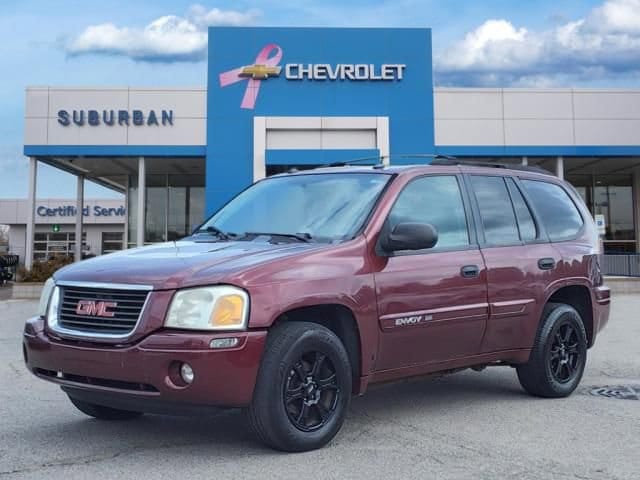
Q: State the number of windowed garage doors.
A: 2